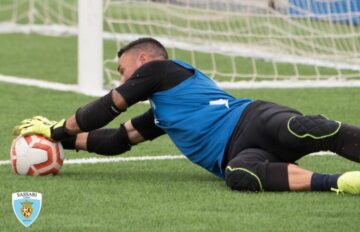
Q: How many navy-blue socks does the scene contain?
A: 1